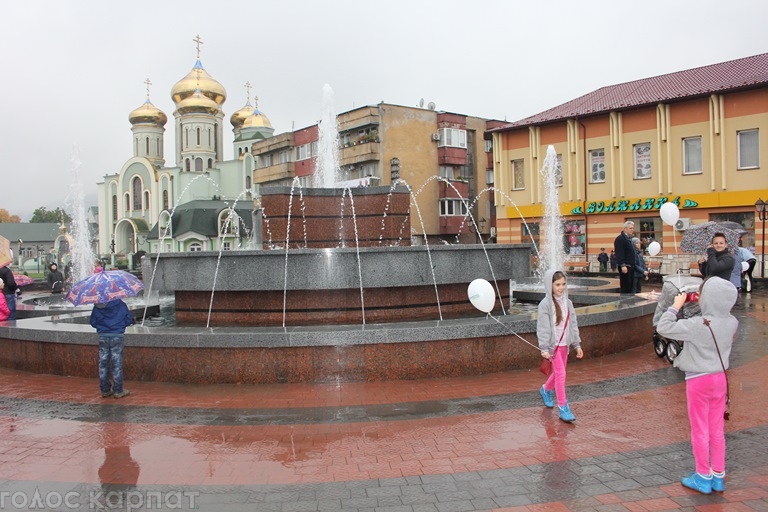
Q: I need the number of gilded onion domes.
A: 5